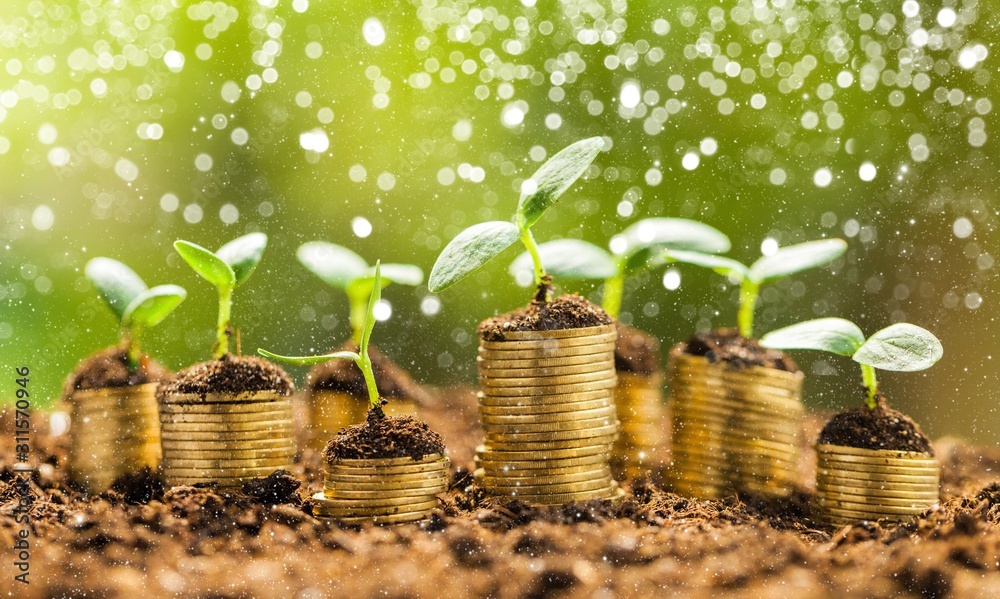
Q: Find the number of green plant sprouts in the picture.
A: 8